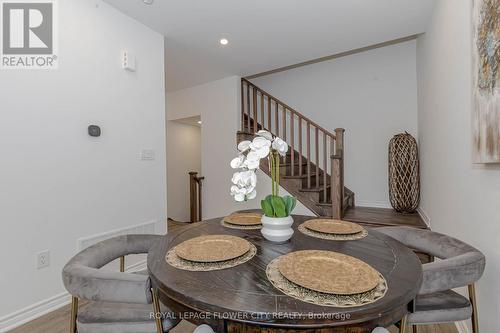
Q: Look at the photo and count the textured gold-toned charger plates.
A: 4